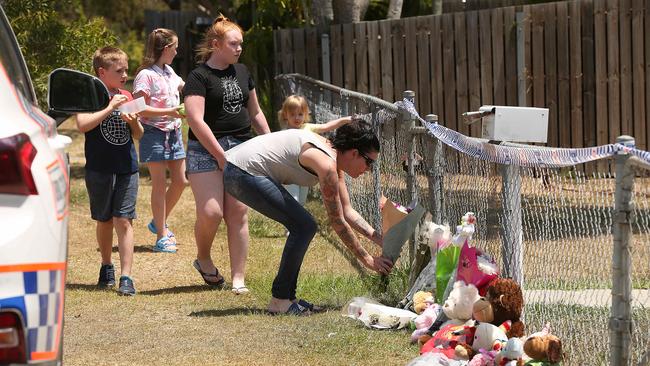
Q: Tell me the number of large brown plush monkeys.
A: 1